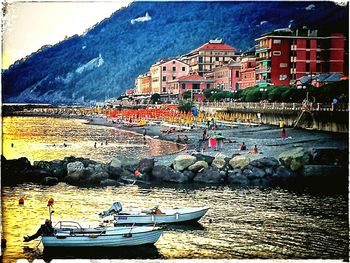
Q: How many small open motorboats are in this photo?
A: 2